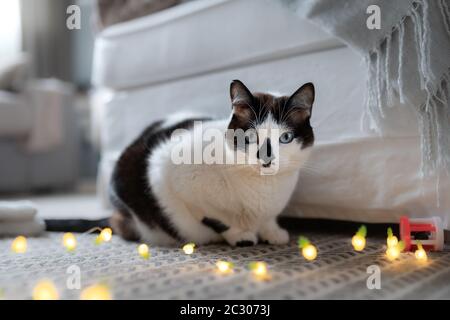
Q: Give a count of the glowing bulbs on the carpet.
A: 14